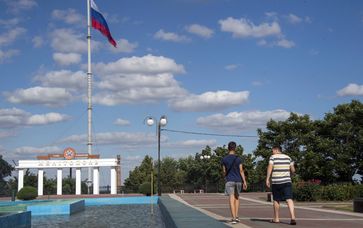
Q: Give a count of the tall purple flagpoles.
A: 0